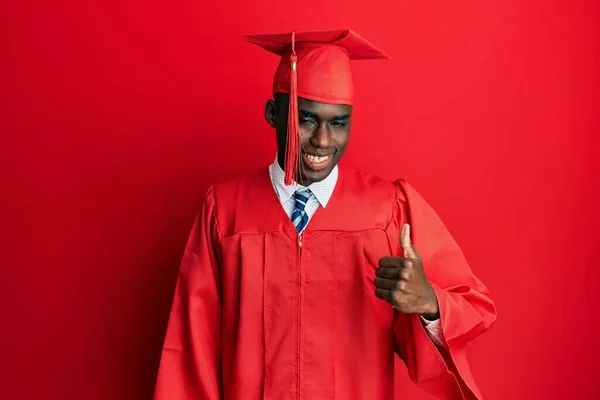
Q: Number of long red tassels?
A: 1